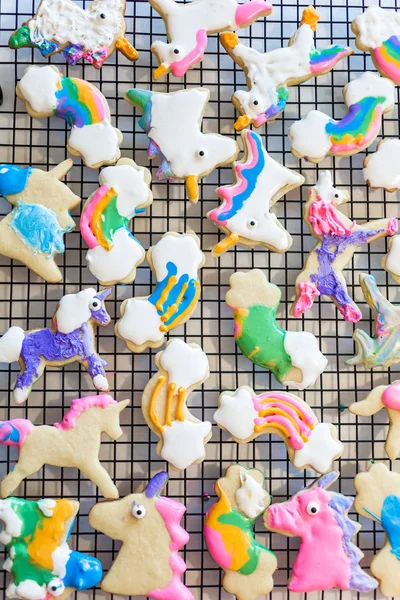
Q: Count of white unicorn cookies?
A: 5